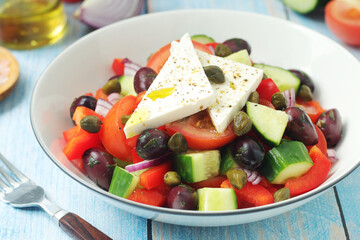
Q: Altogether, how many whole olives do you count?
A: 10